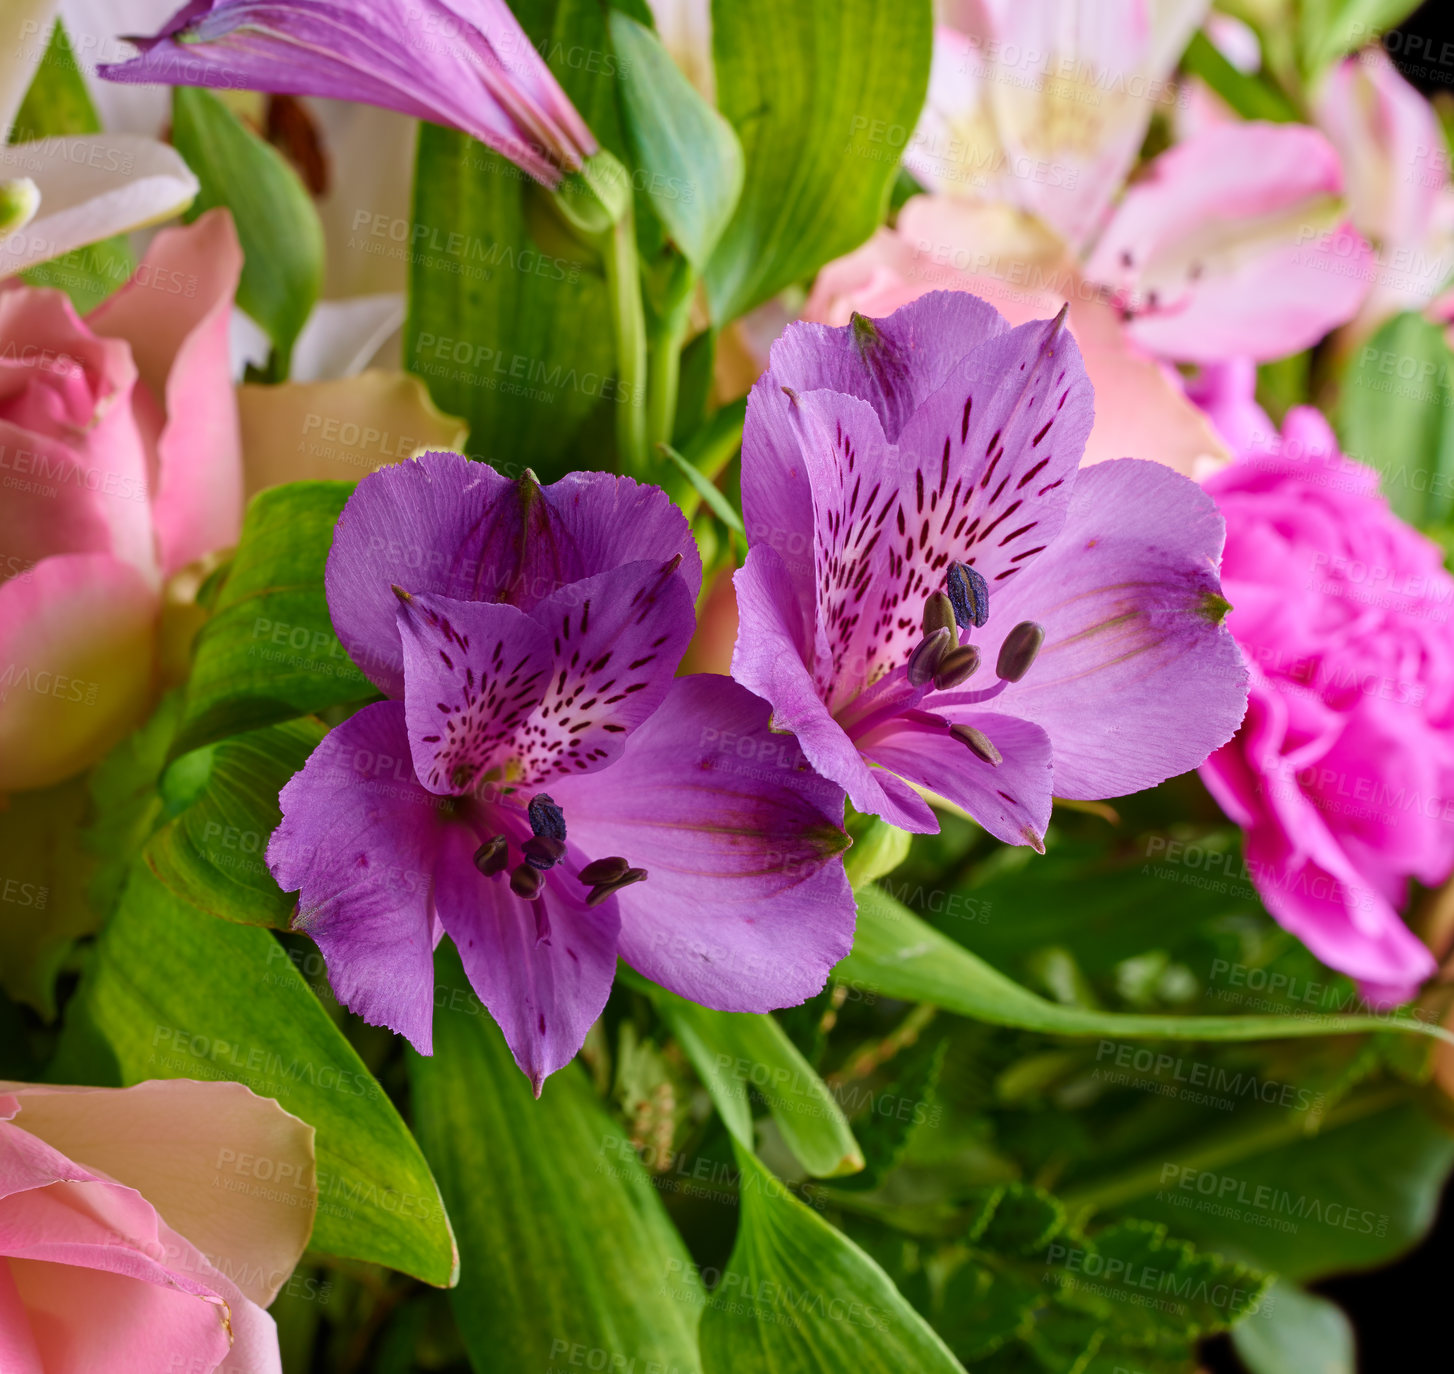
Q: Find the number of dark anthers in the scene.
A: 12